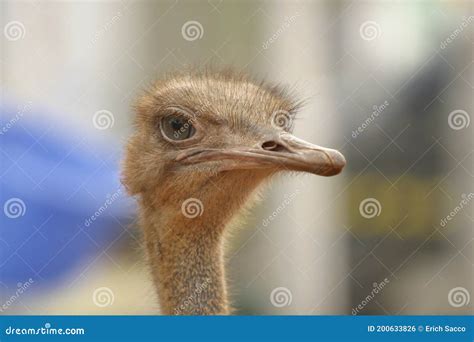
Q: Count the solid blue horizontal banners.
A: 1